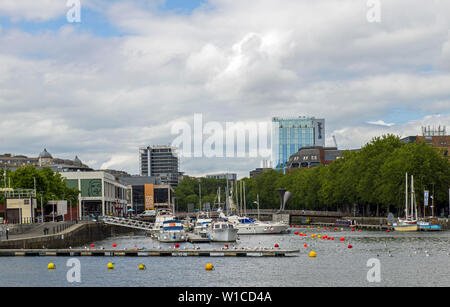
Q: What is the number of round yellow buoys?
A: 5